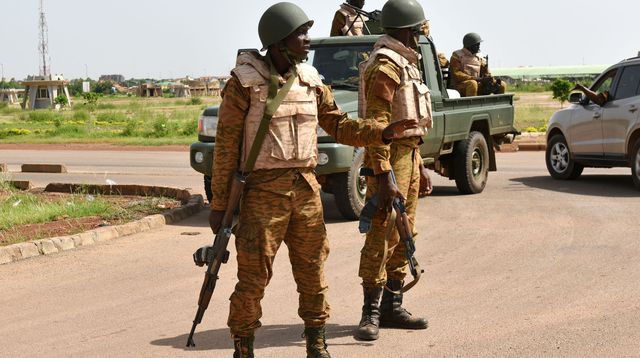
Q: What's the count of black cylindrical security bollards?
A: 0